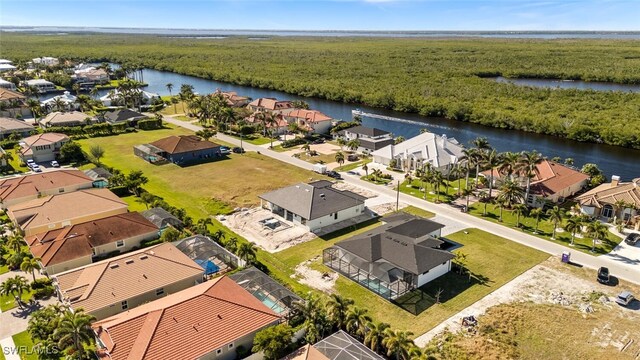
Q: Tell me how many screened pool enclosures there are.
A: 7